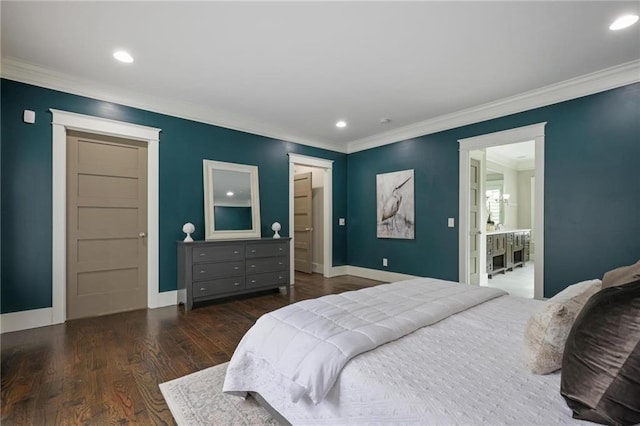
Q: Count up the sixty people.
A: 0